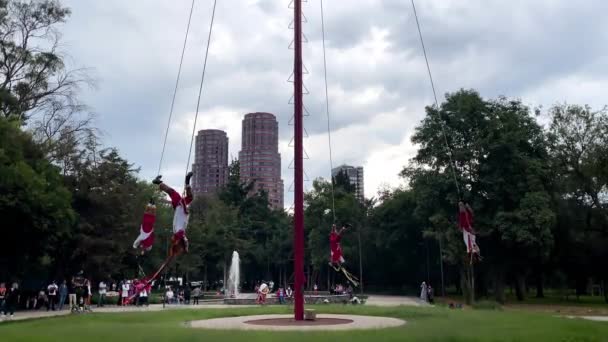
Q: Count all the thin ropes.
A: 4